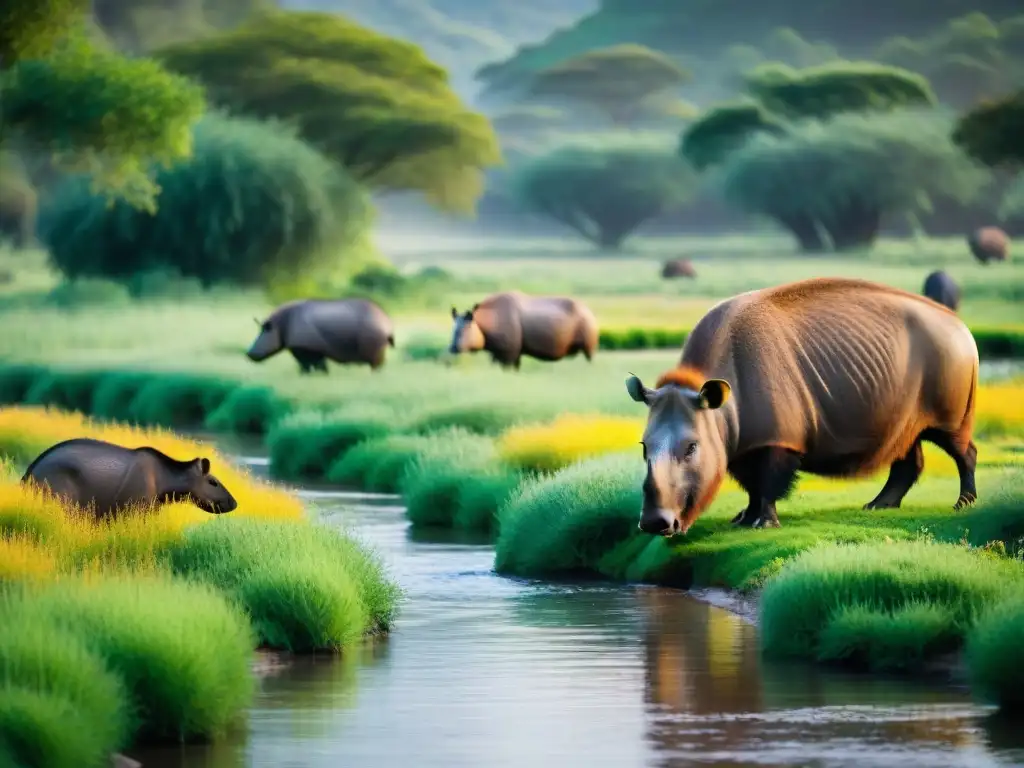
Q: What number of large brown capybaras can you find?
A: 1